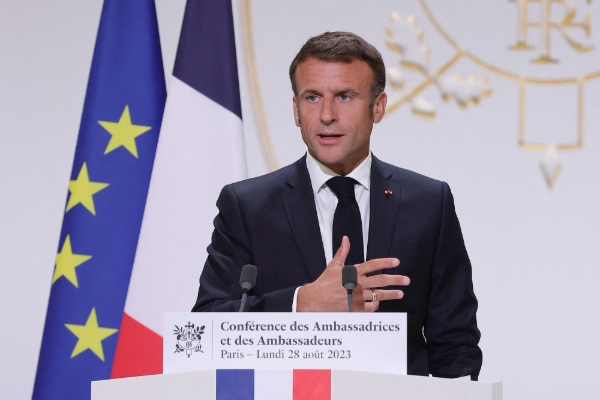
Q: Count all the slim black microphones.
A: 2